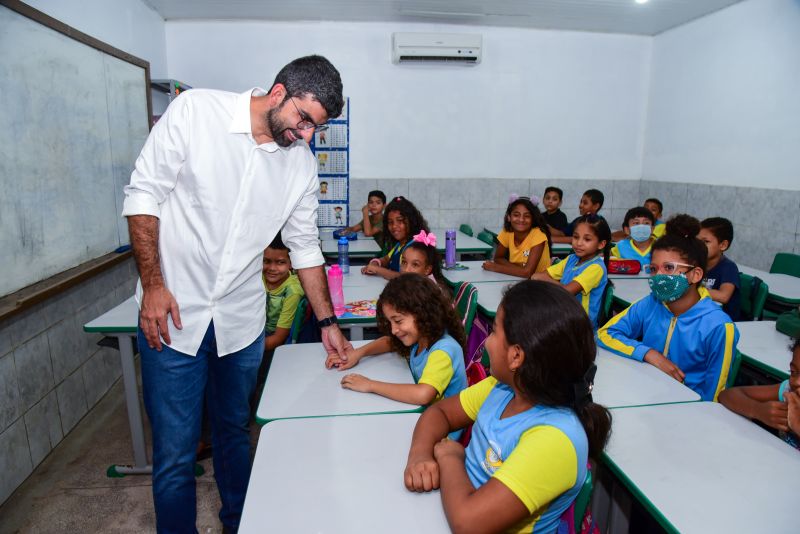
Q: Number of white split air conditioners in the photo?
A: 1